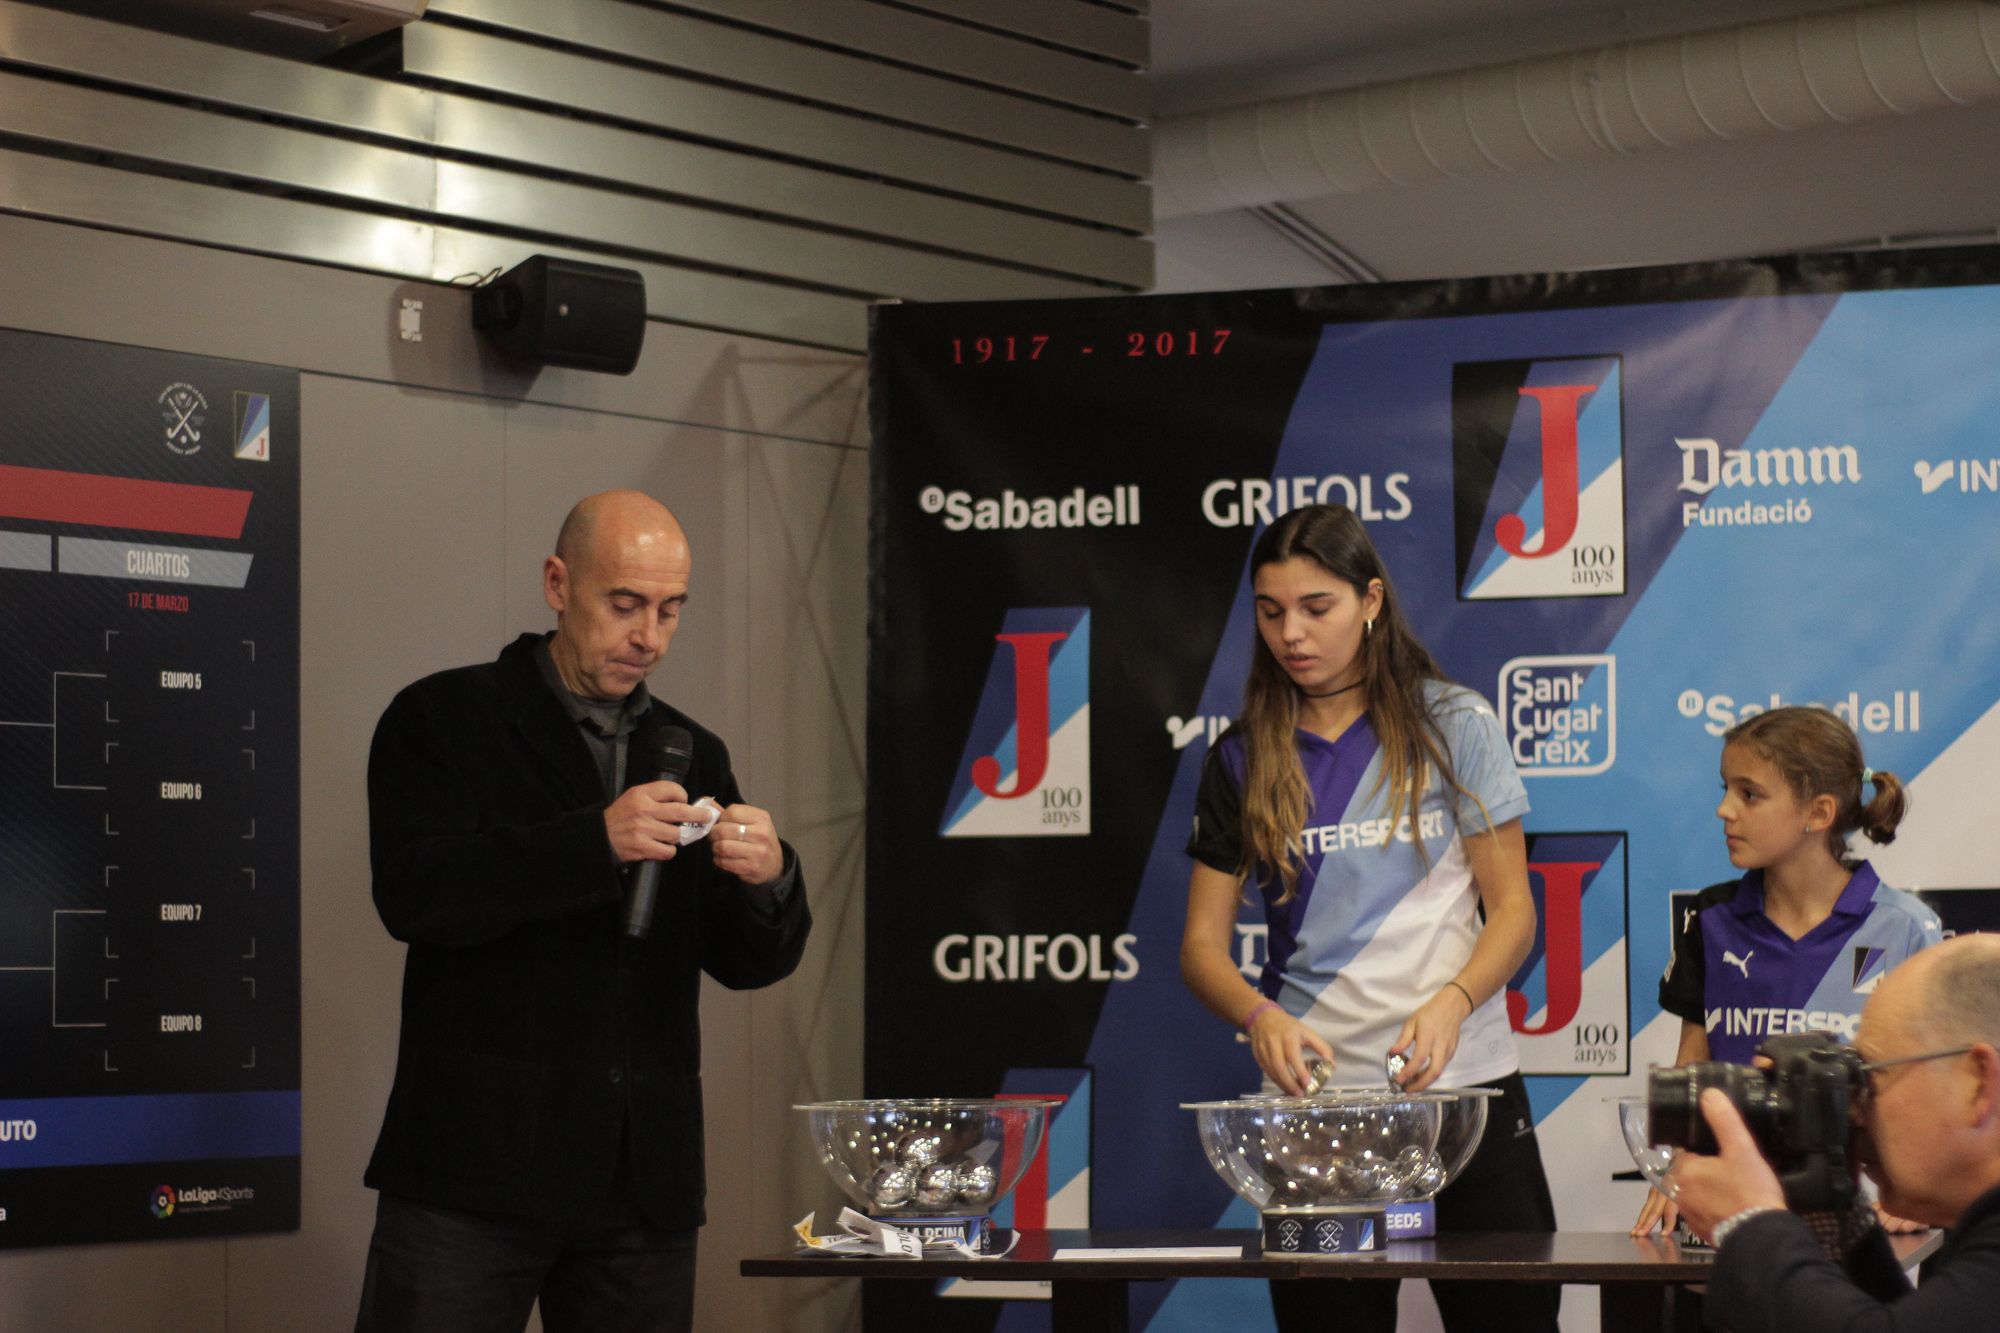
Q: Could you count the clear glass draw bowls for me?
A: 4